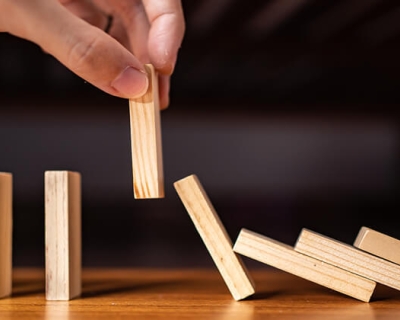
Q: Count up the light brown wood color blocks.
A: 7